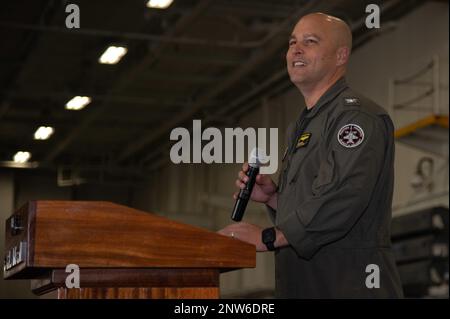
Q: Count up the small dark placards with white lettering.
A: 1